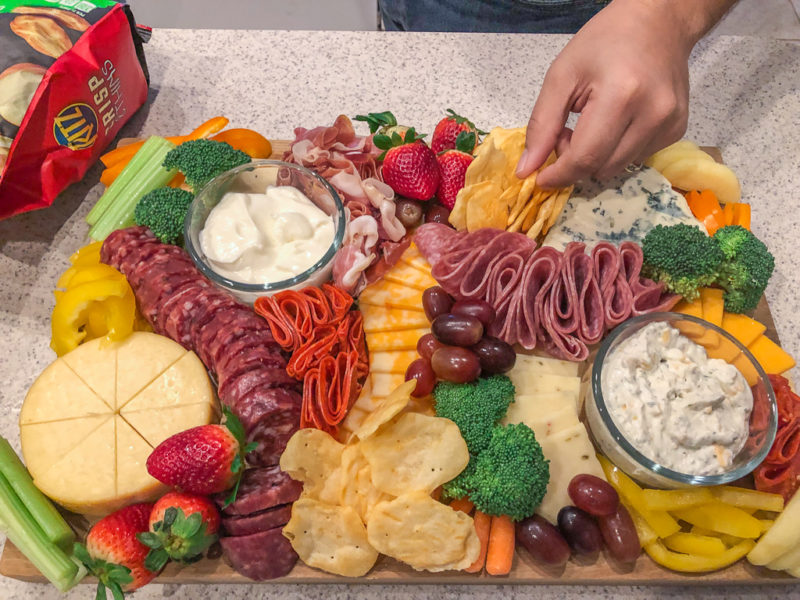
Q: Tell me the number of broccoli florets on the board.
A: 6